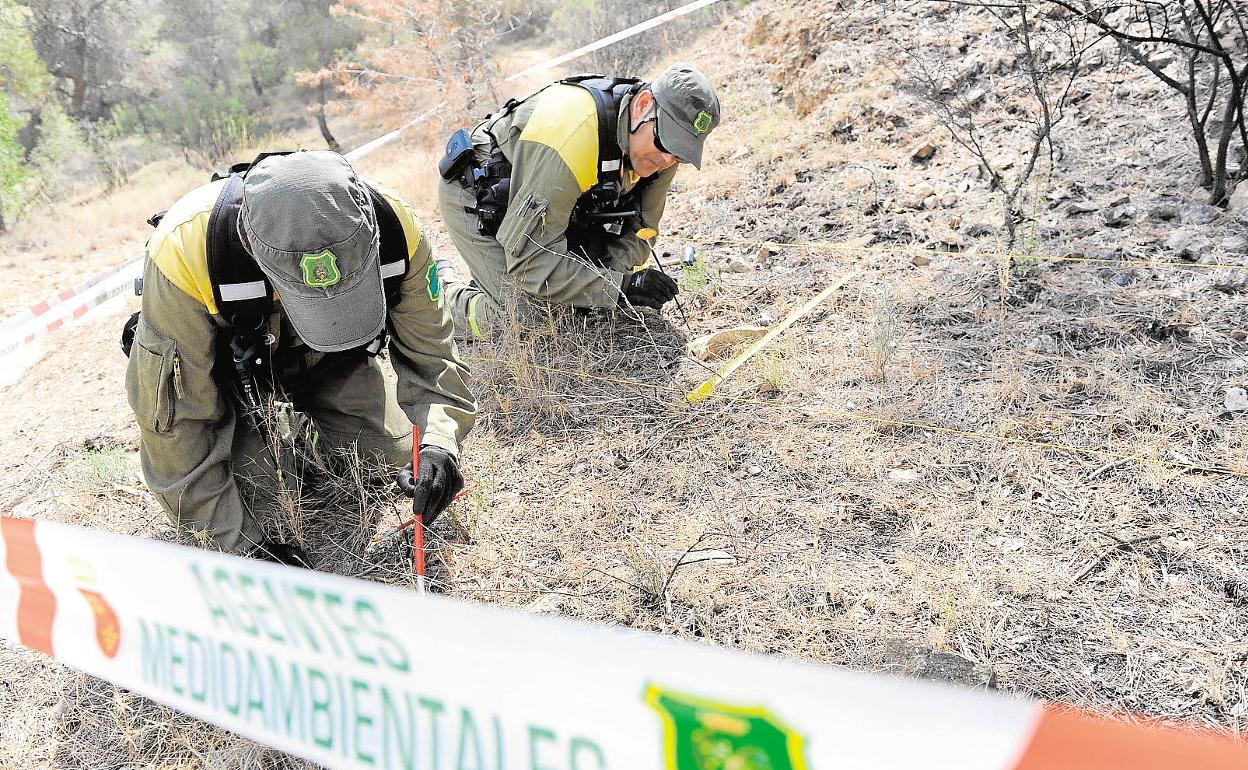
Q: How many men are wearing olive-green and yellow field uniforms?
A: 2